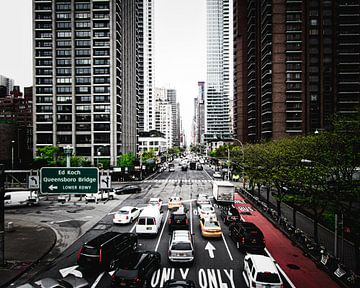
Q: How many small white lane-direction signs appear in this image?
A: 2